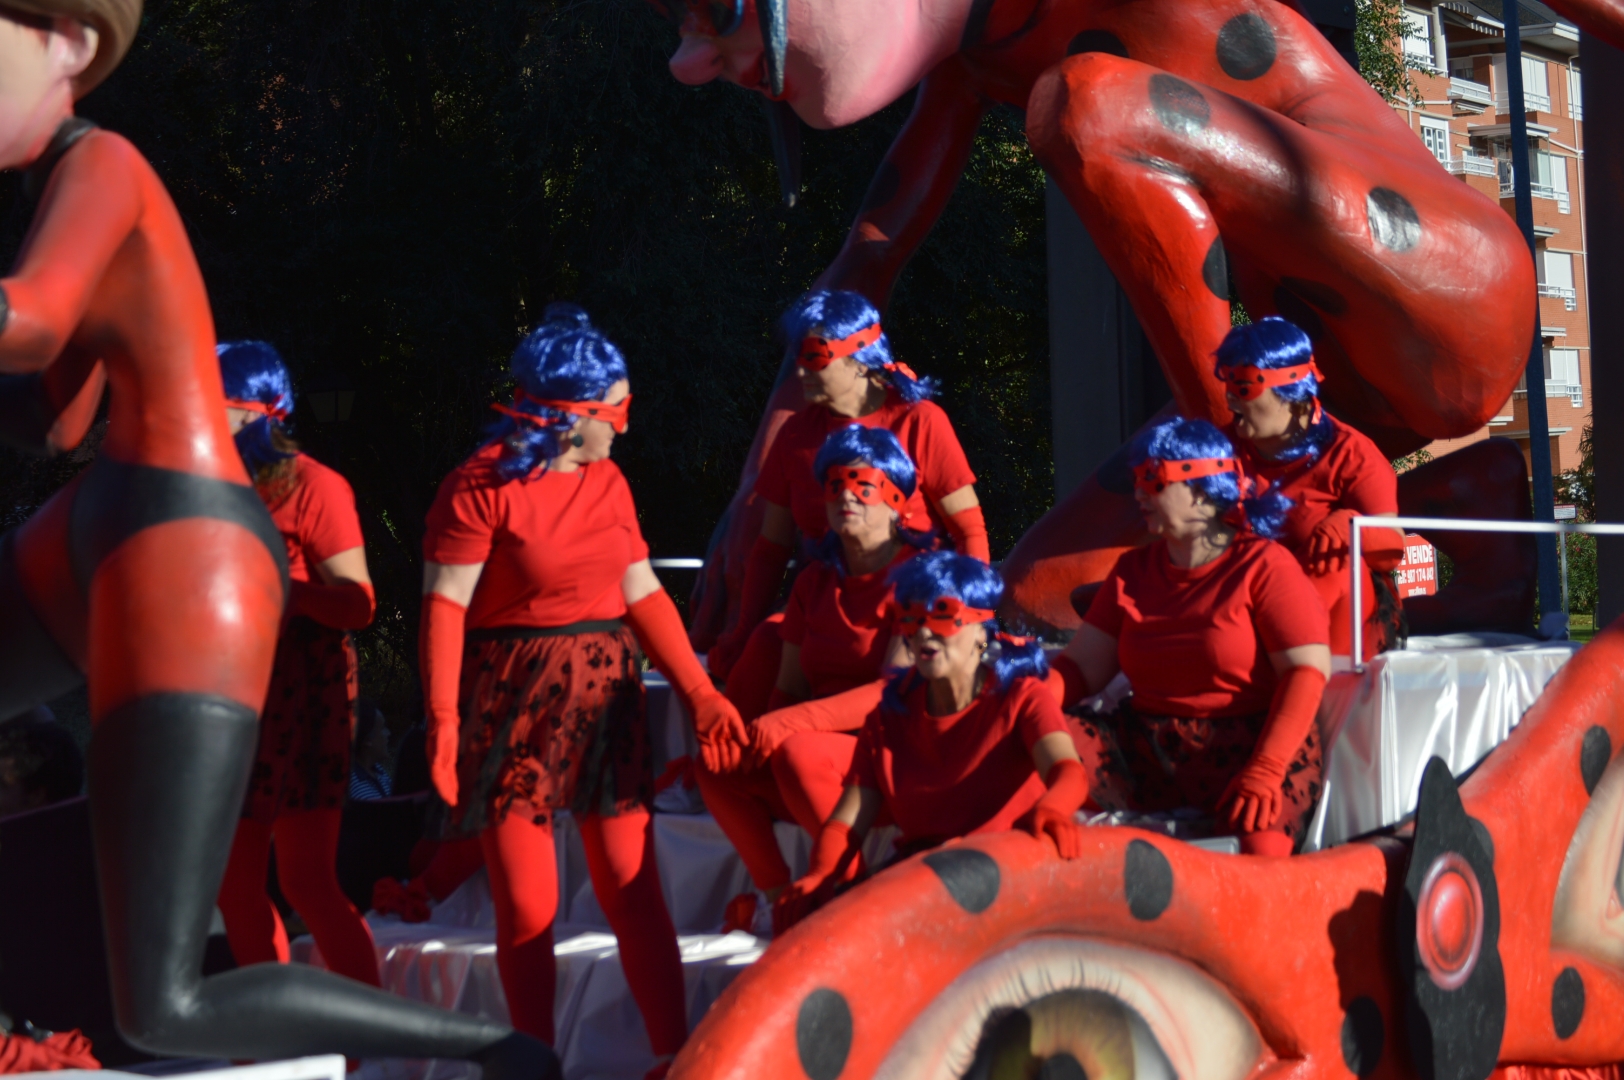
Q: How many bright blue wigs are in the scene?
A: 7